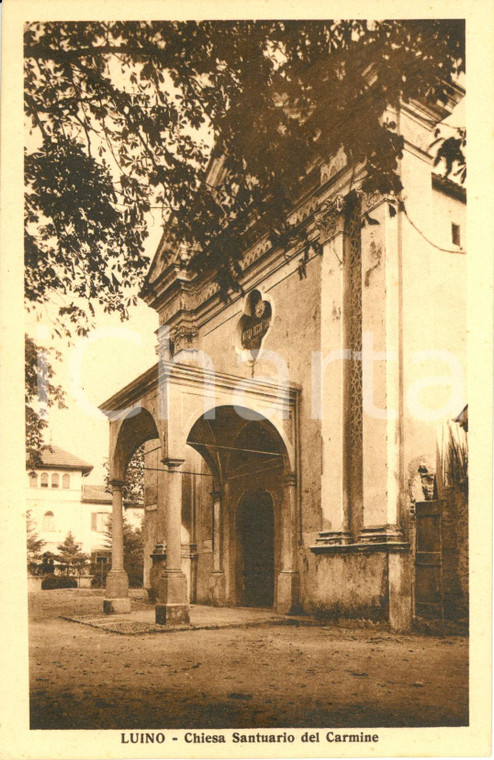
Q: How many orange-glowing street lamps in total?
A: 0